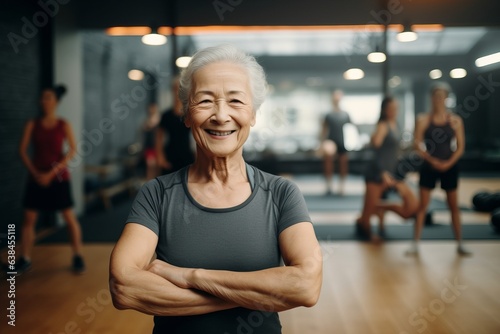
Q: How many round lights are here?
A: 8